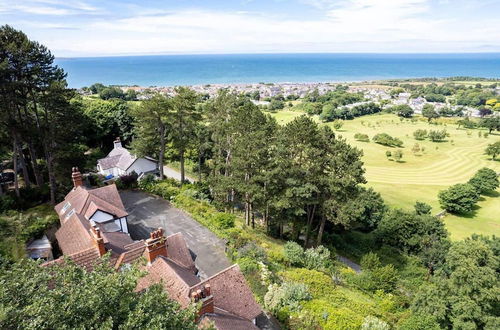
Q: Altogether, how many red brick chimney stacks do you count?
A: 4